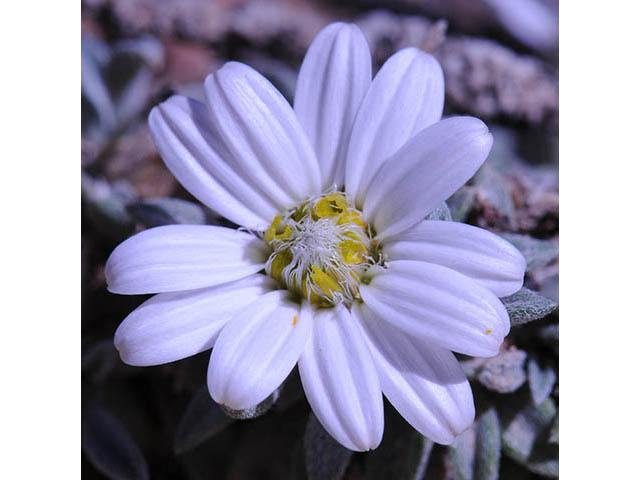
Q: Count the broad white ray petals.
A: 12